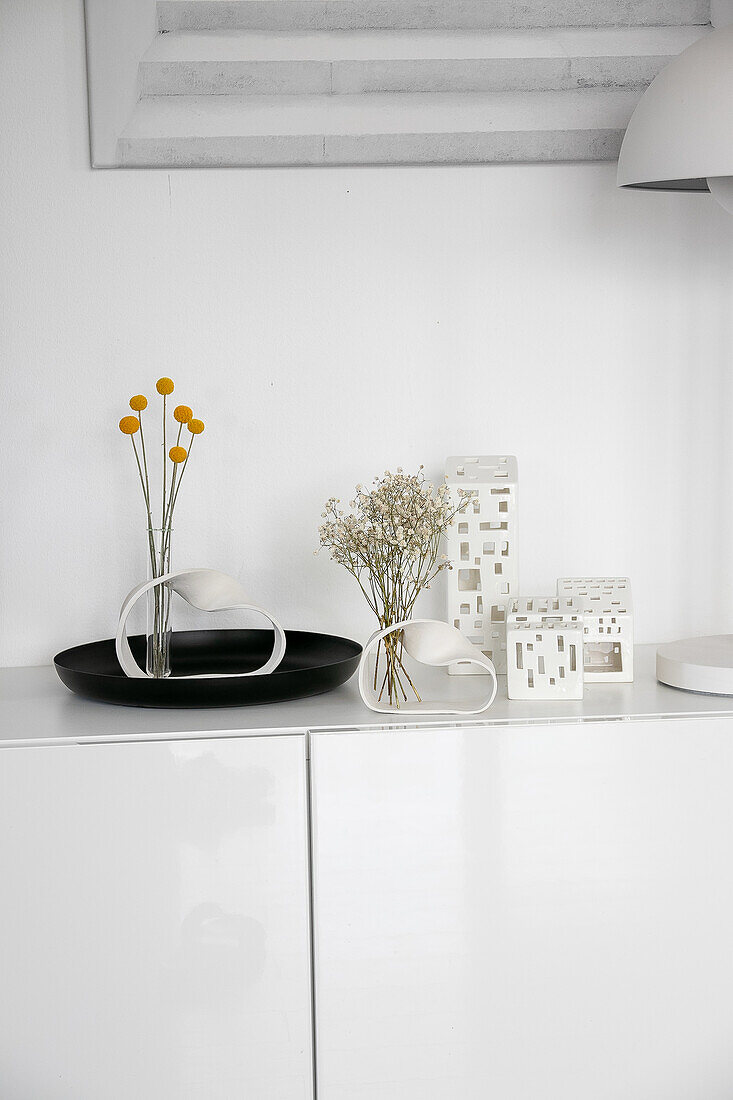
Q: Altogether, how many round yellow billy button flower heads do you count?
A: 6